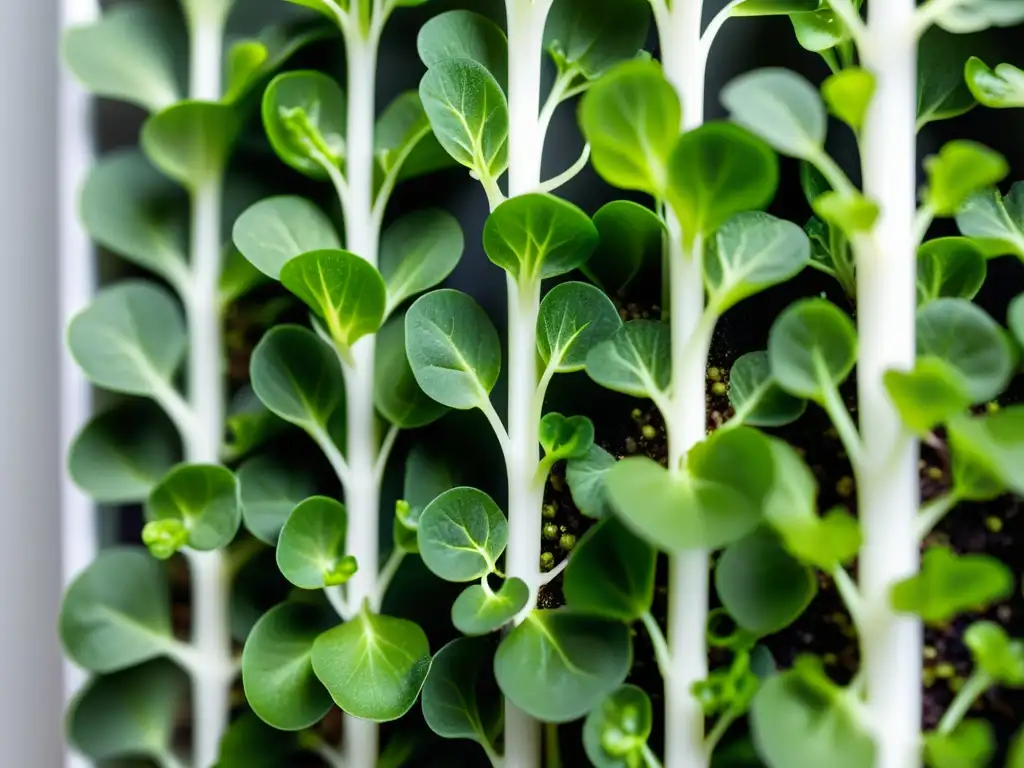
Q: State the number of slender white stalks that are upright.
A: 5